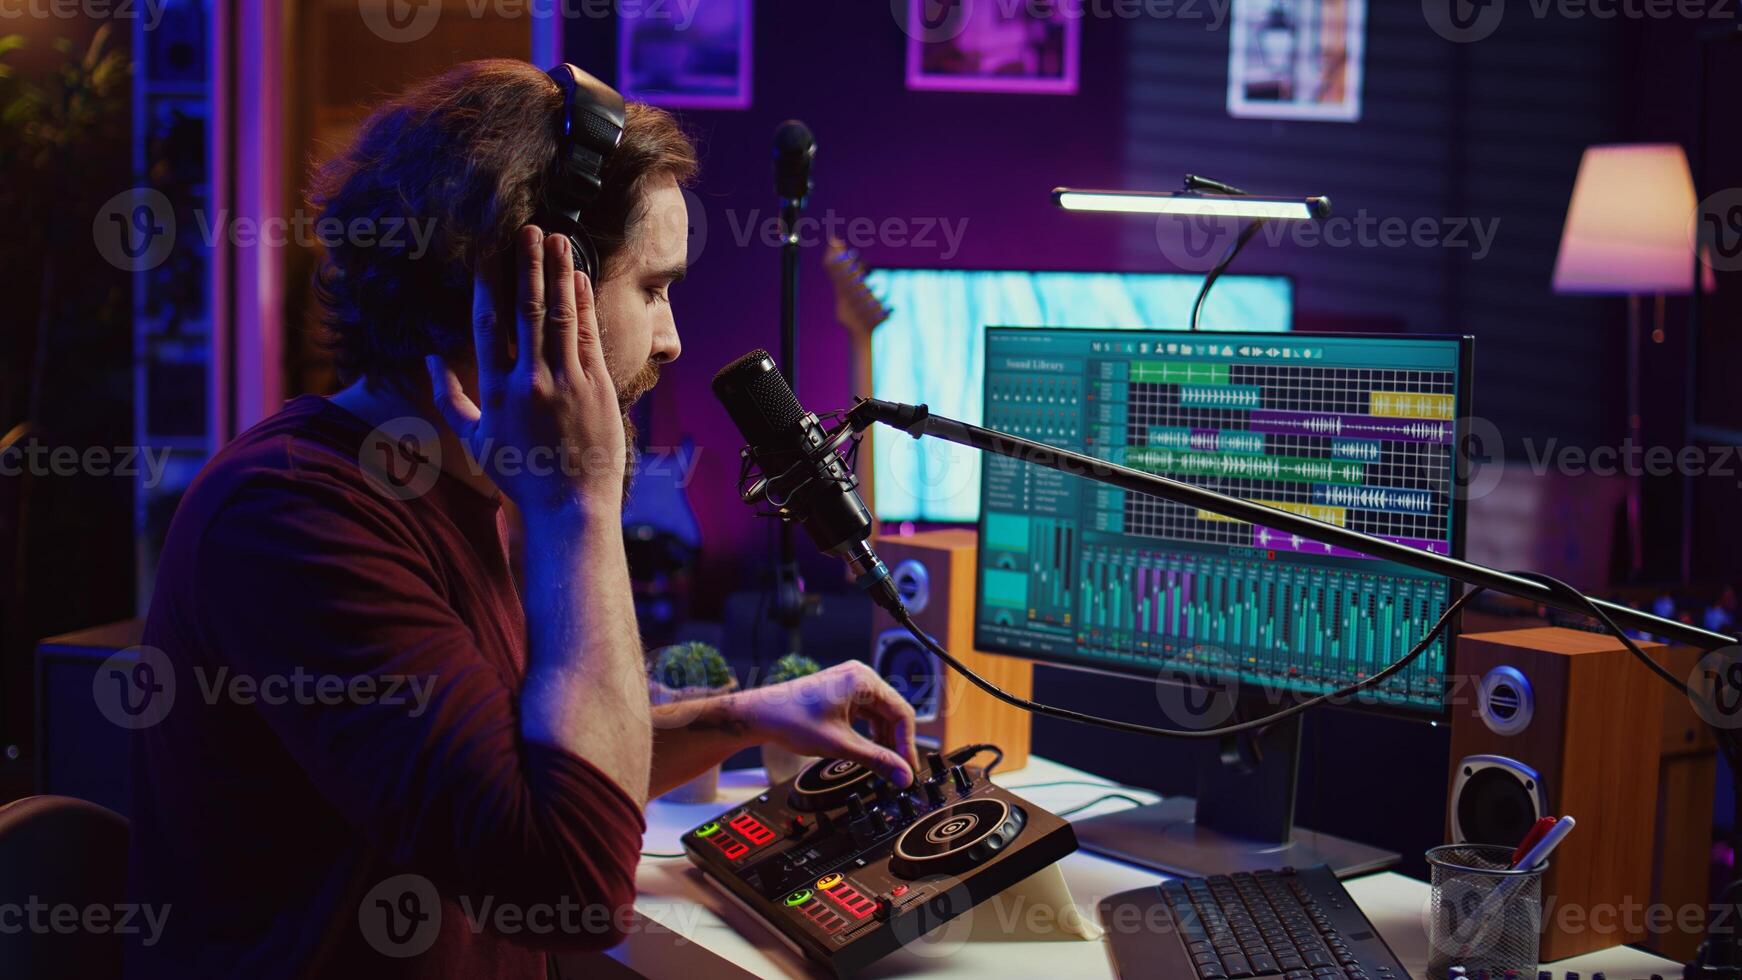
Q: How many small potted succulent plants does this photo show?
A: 2